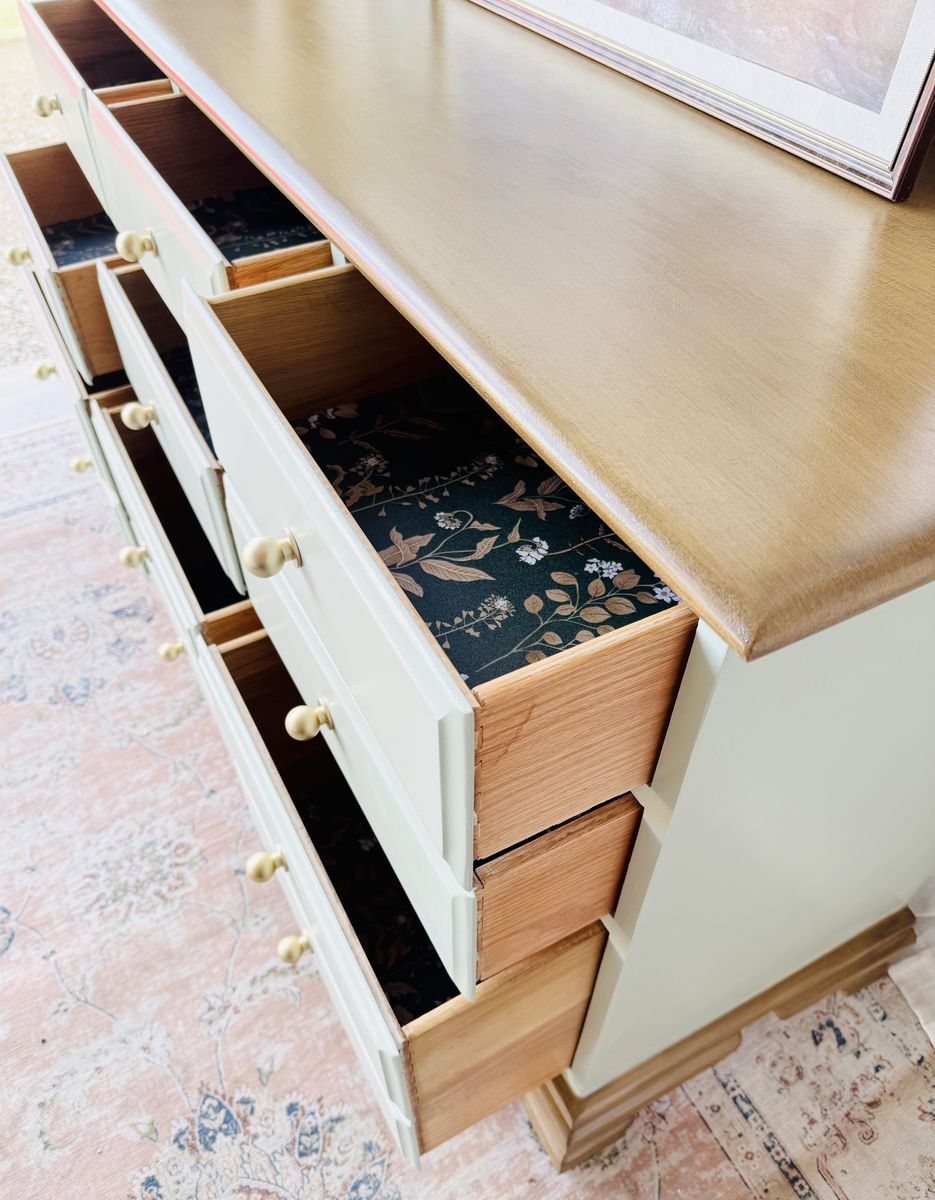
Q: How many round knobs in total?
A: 12